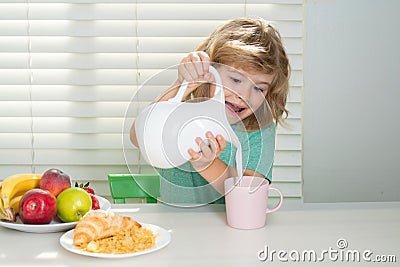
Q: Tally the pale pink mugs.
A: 1